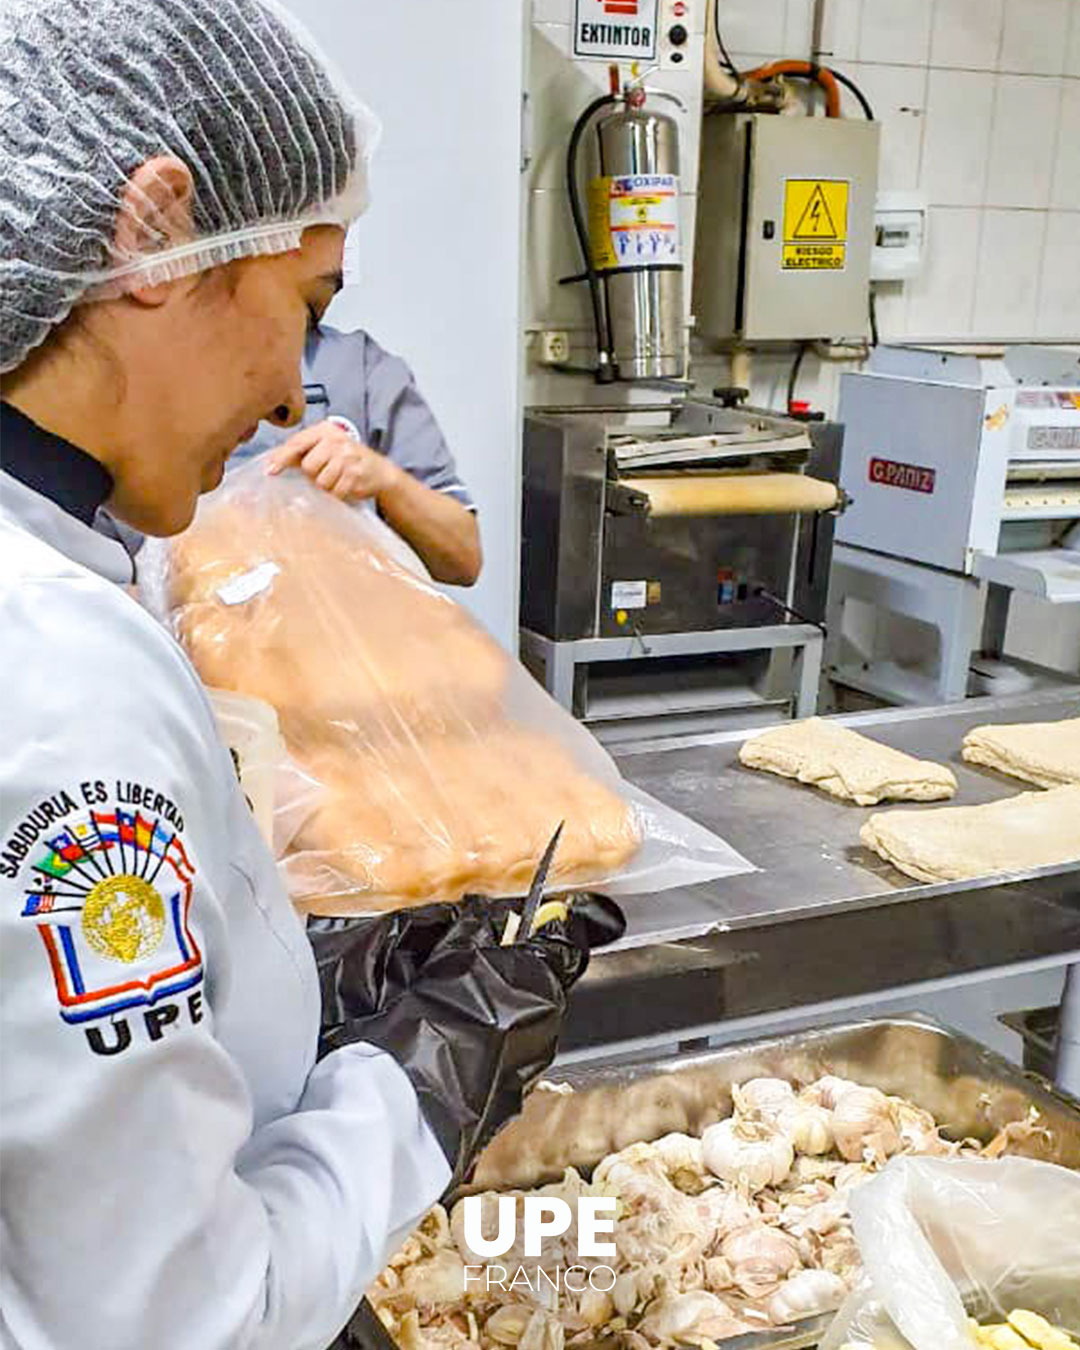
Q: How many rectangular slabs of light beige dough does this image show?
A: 3